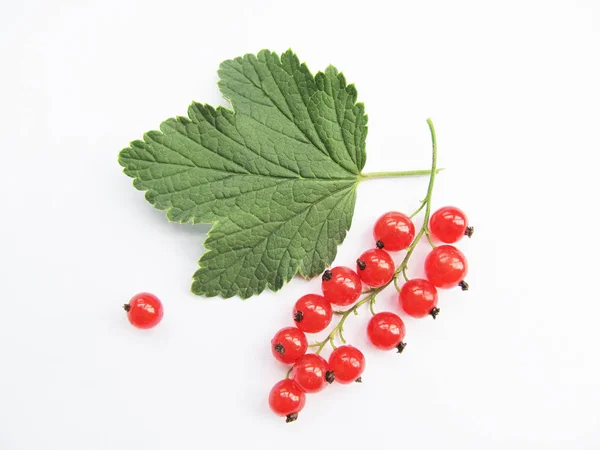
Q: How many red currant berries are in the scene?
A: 13